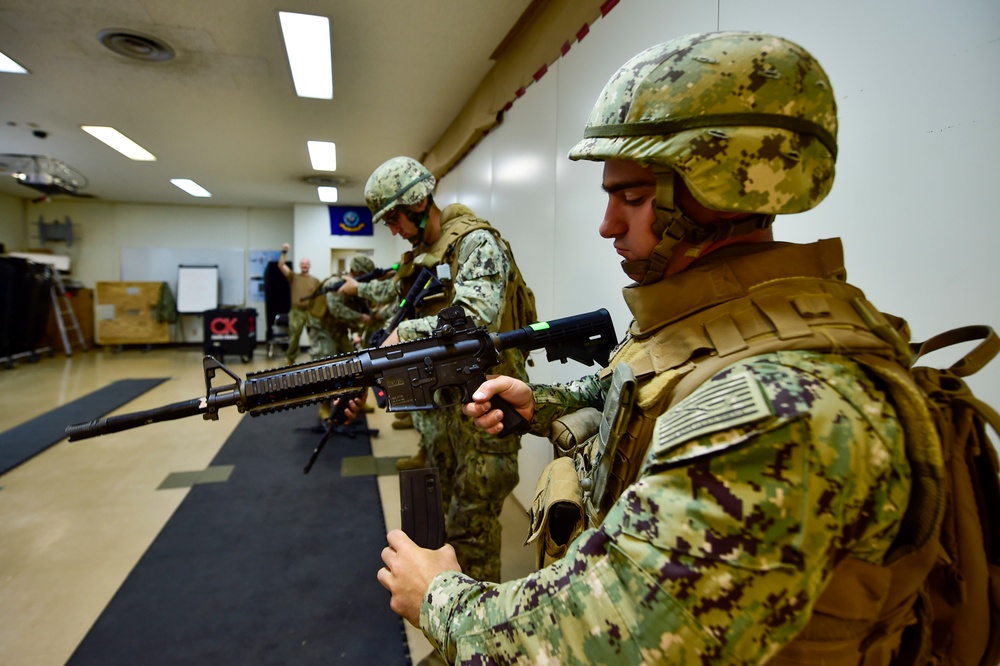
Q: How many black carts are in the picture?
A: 1